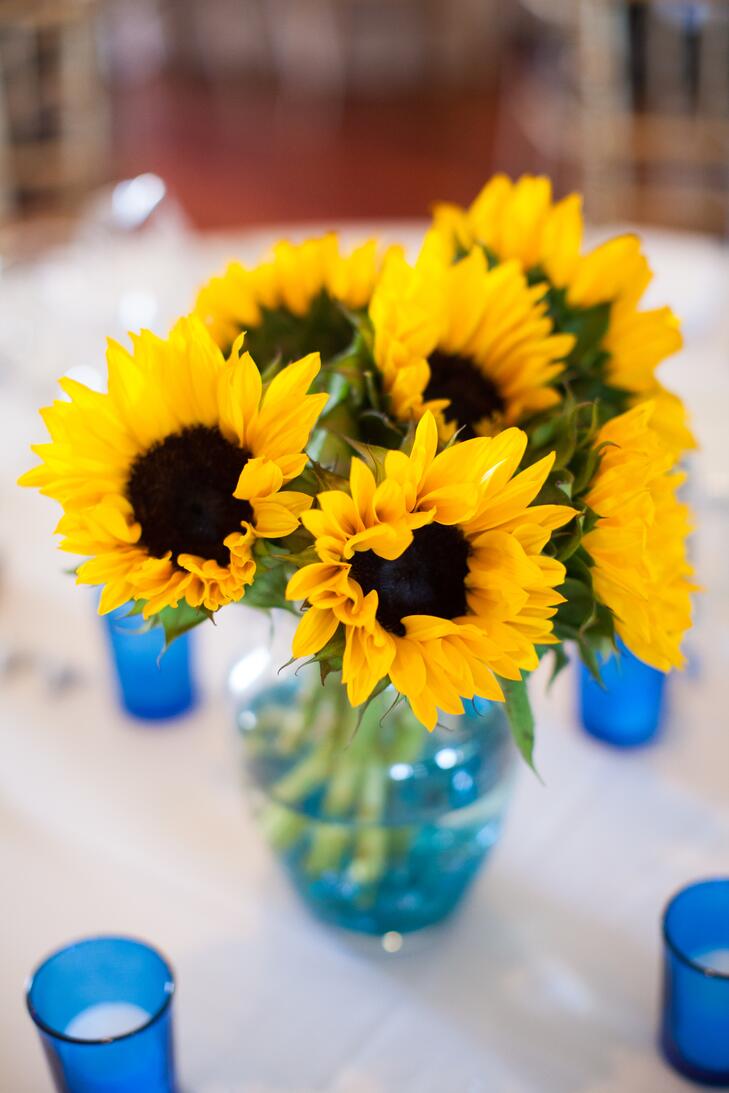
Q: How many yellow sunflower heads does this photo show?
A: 6